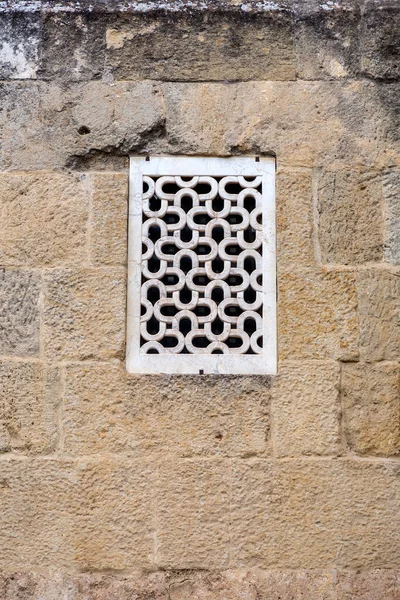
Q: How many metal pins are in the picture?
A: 3